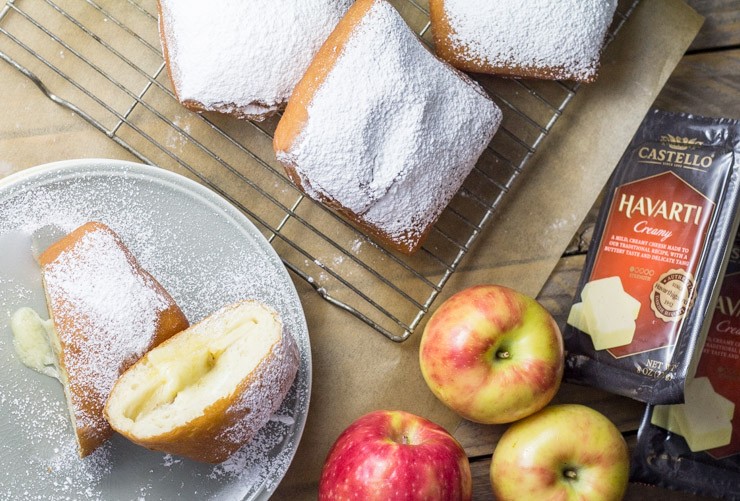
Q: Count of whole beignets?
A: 3